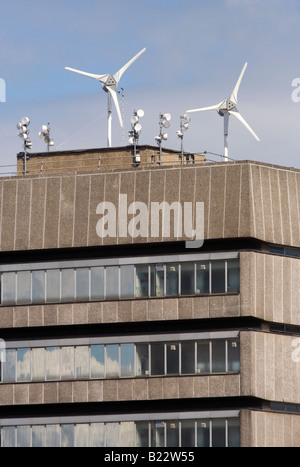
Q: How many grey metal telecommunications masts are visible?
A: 5